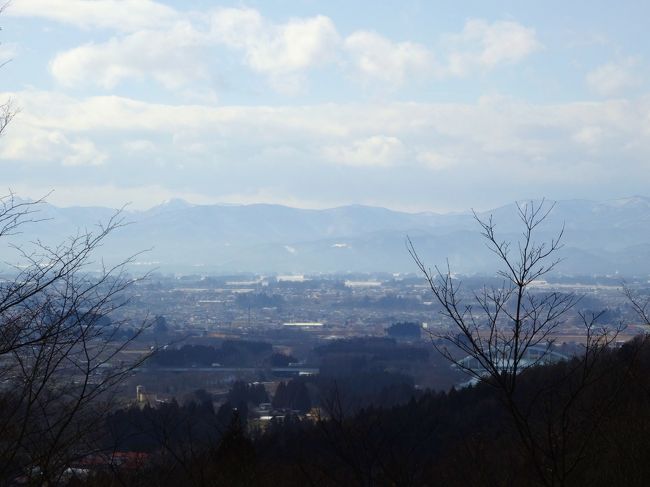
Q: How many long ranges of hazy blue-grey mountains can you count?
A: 1